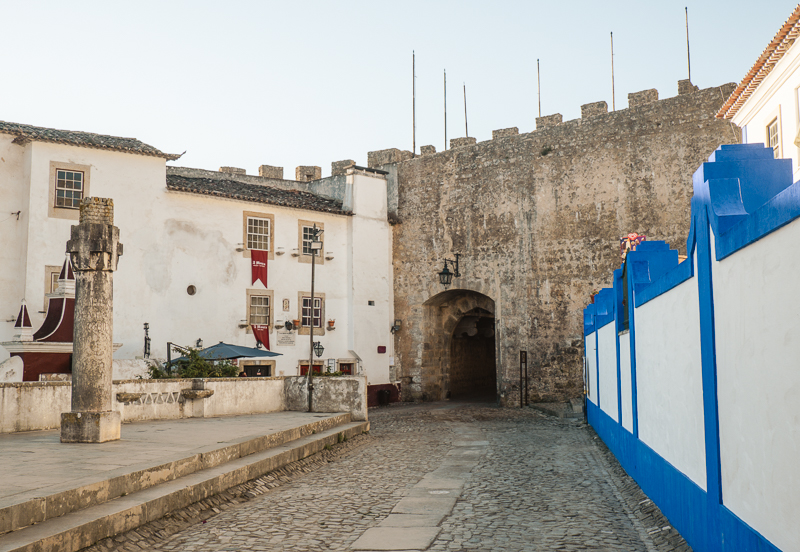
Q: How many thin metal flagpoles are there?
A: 6